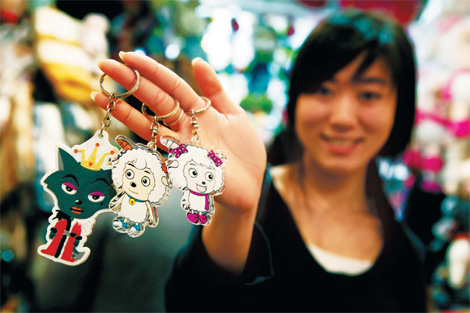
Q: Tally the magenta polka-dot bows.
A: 2